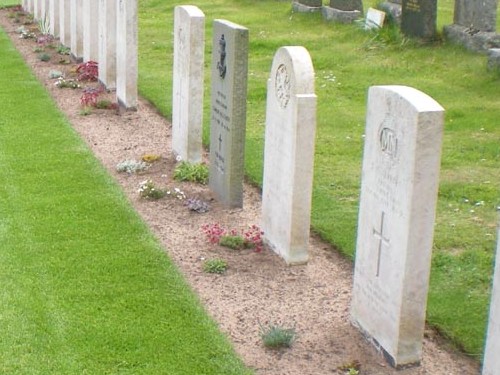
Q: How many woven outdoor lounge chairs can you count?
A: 0